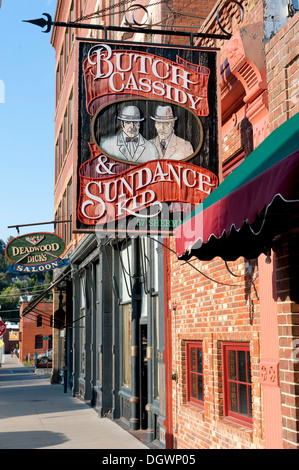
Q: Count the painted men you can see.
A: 2